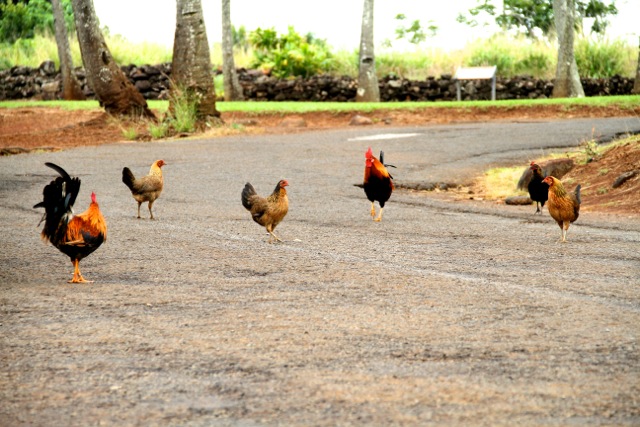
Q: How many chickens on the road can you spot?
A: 6